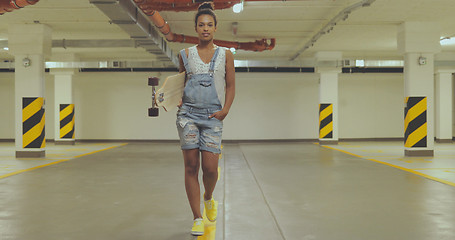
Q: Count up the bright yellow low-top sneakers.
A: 2